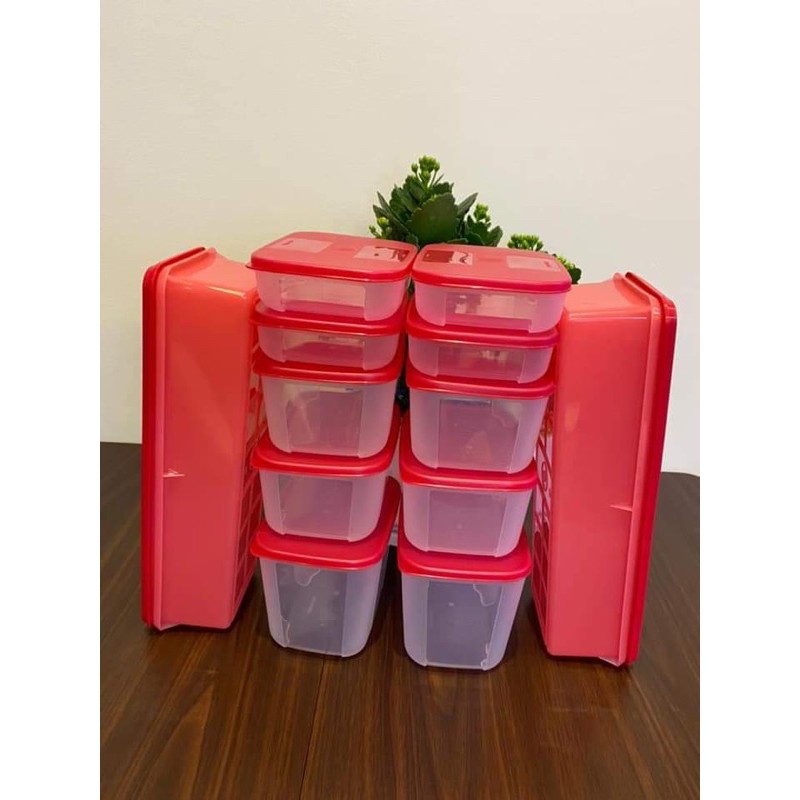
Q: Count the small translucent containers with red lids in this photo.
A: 10